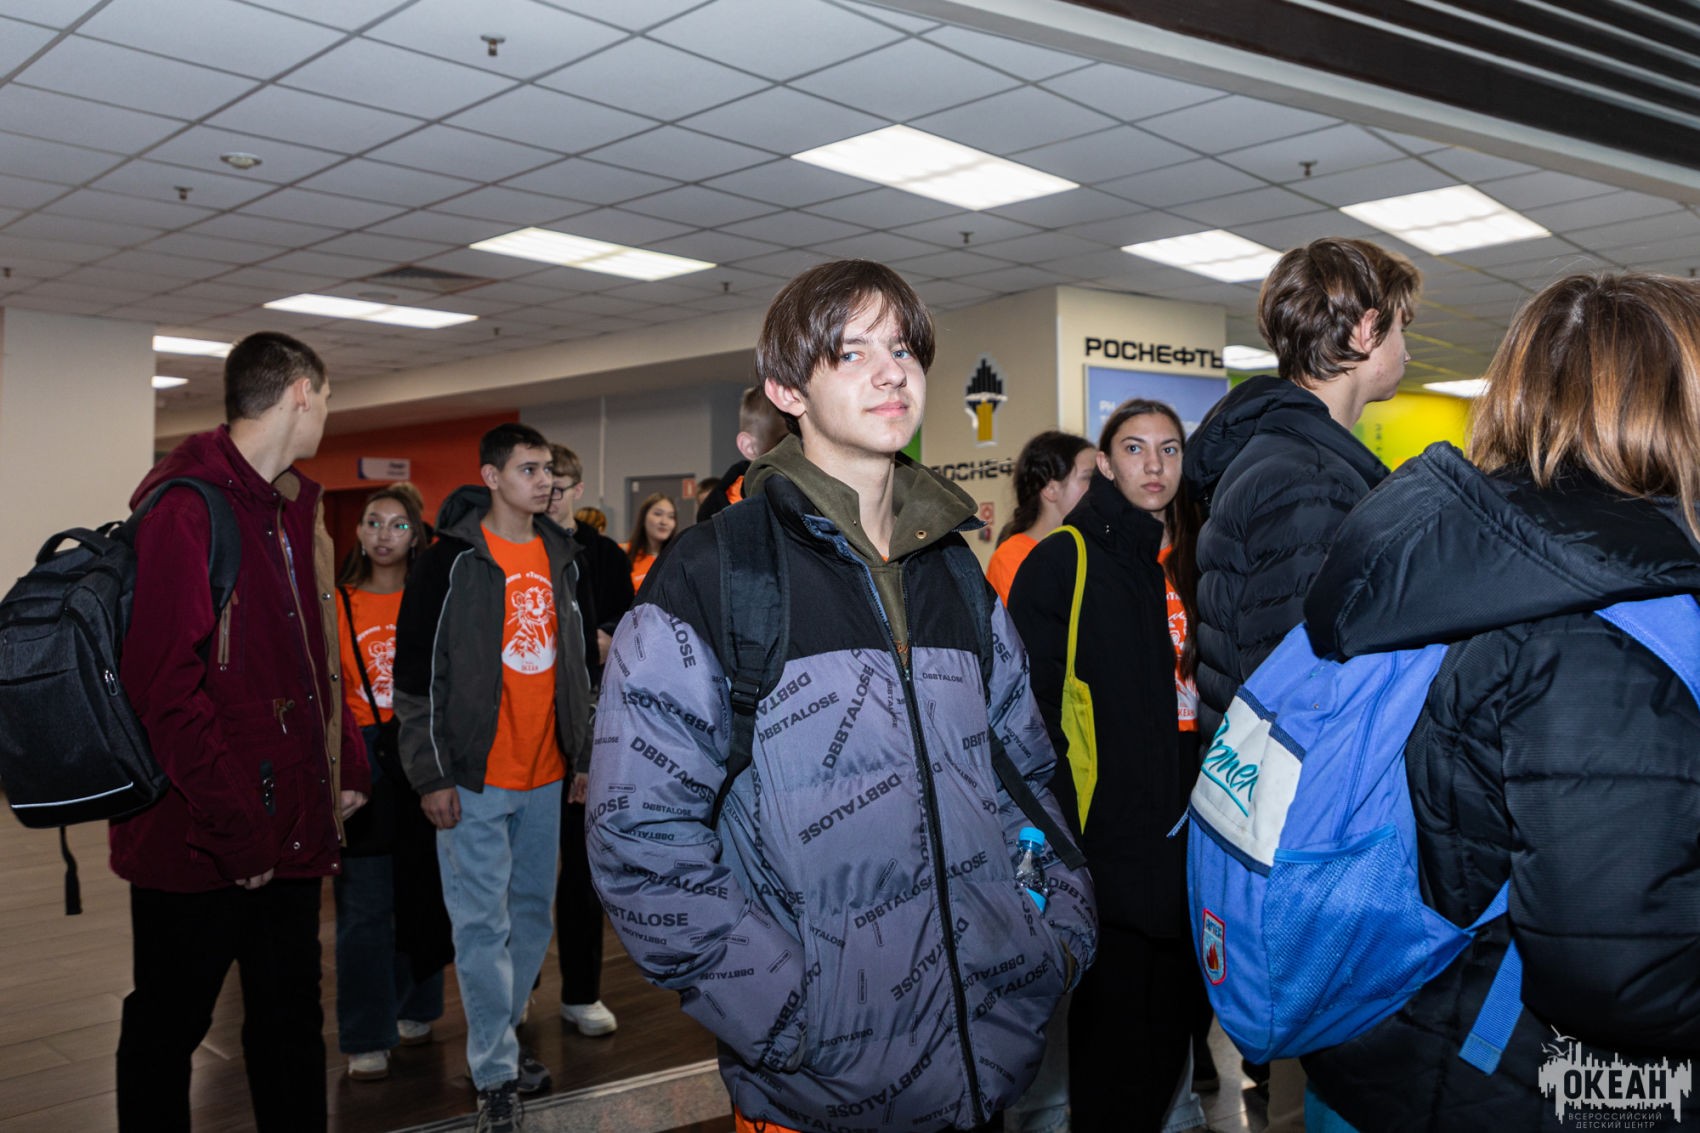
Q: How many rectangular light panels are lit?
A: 9